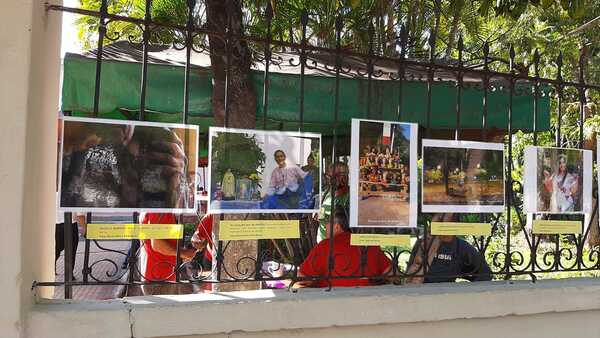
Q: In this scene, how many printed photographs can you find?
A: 5